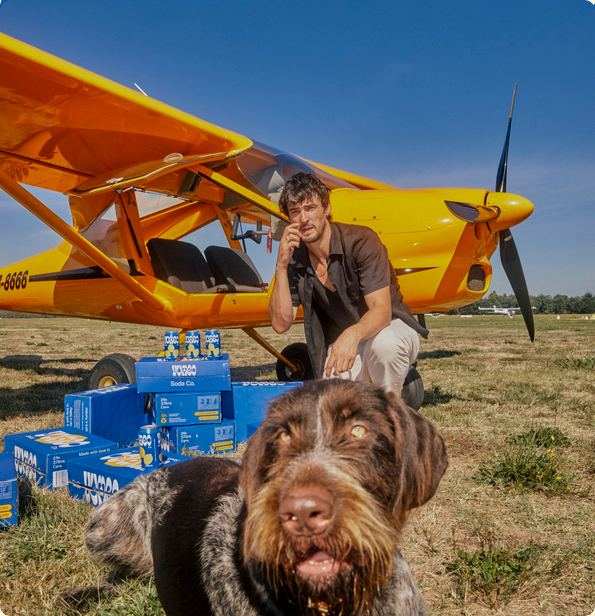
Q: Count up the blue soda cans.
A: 4